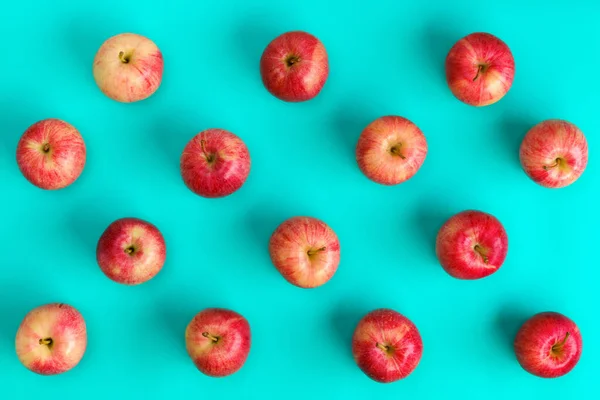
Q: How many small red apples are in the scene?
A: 14